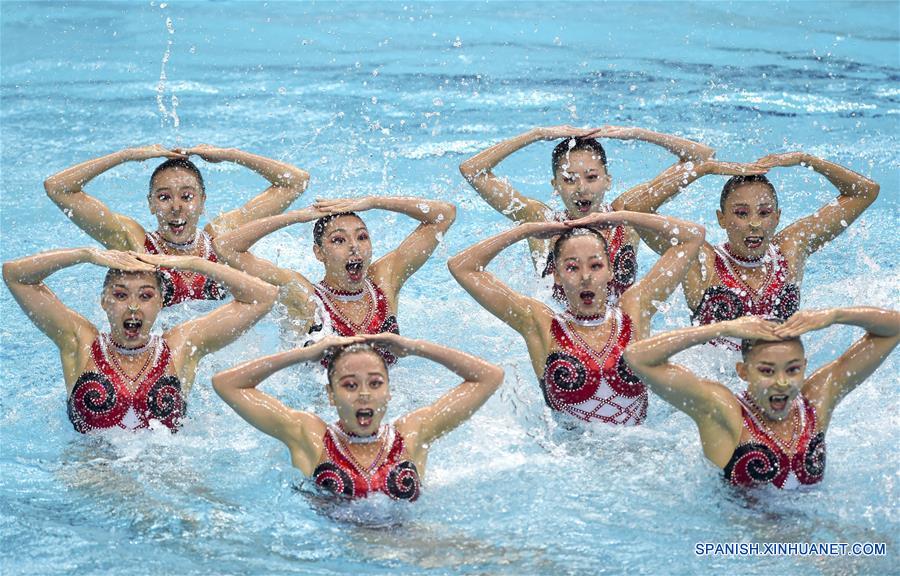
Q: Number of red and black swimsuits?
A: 8